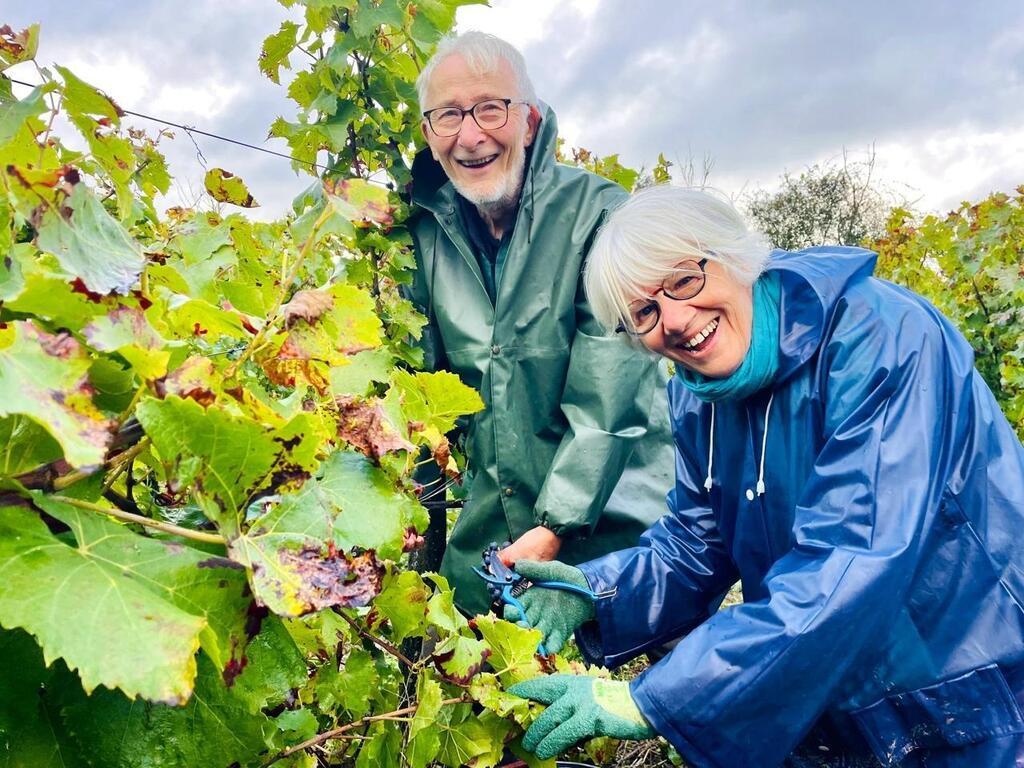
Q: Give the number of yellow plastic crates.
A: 0